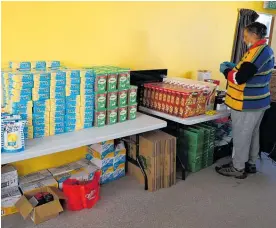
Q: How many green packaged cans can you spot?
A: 11